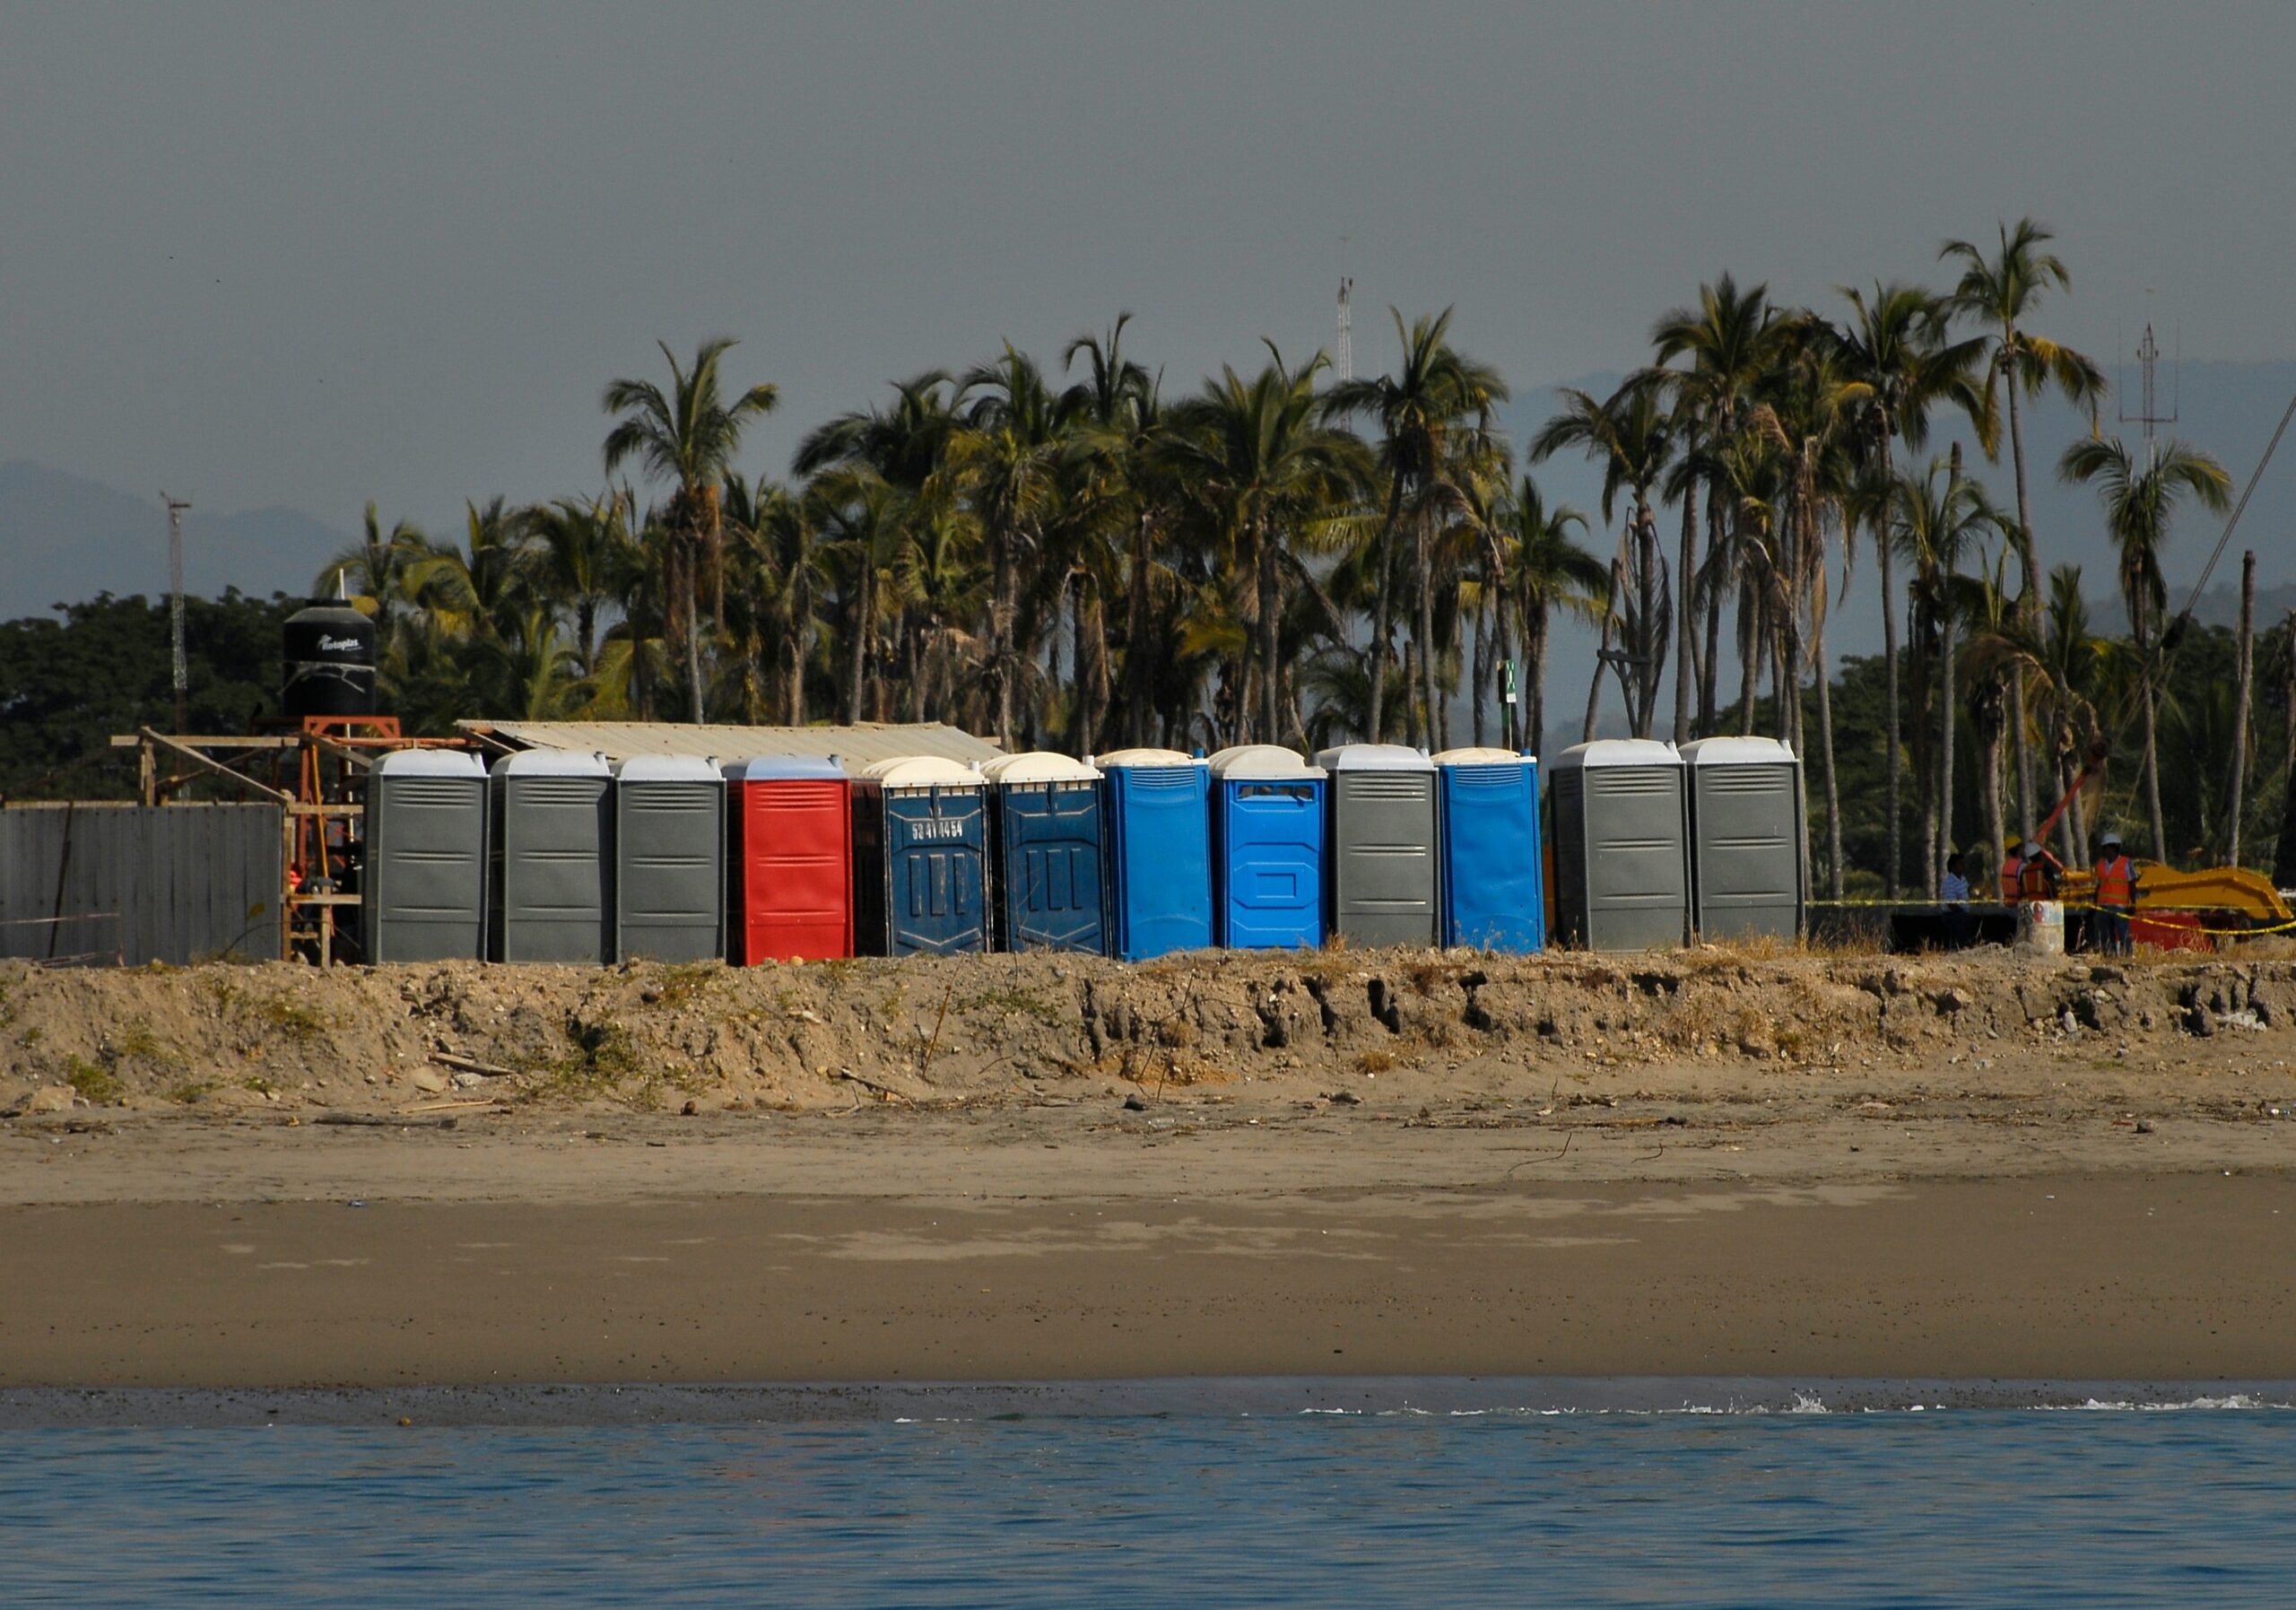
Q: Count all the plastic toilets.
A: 12